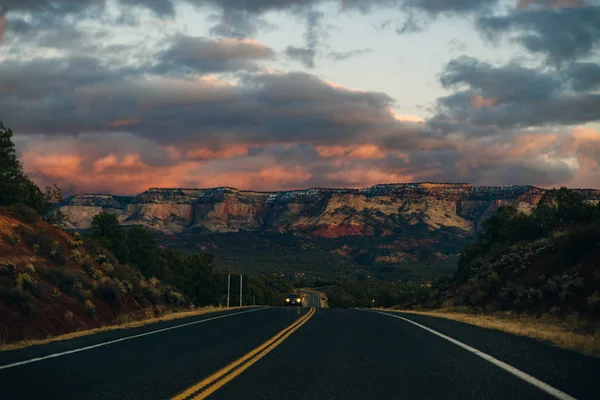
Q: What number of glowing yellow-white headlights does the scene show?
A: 2